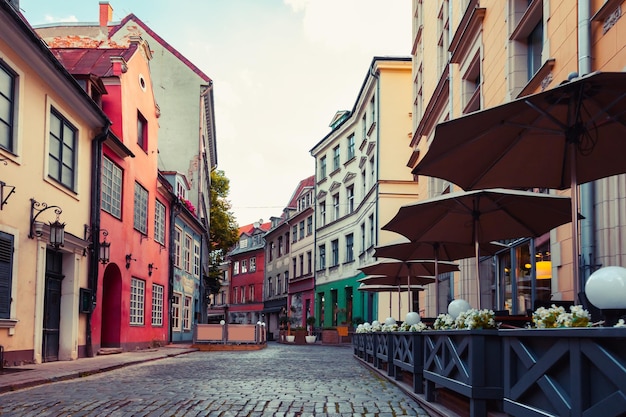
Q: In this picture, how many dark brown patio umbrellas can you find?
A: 6